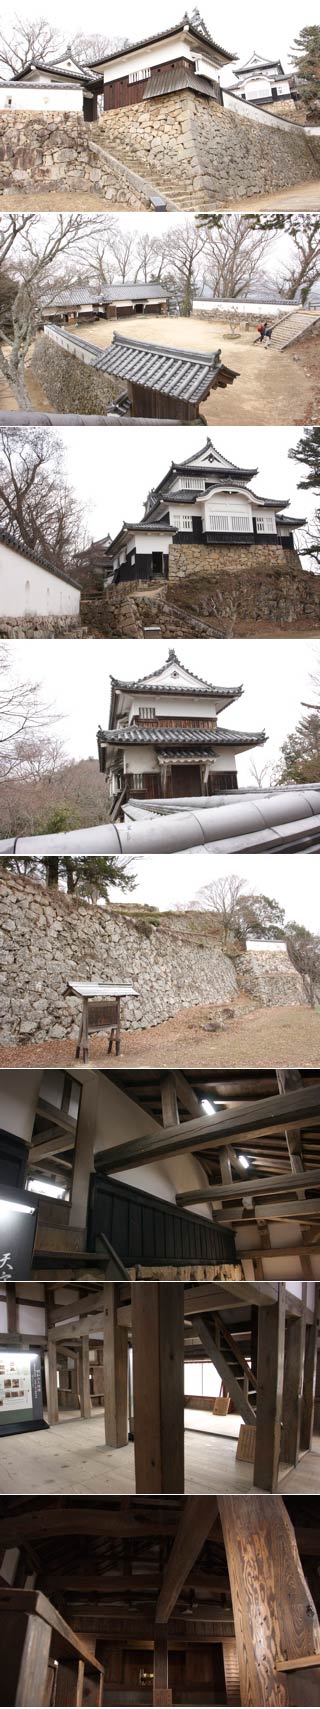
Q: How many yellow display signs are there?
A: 2